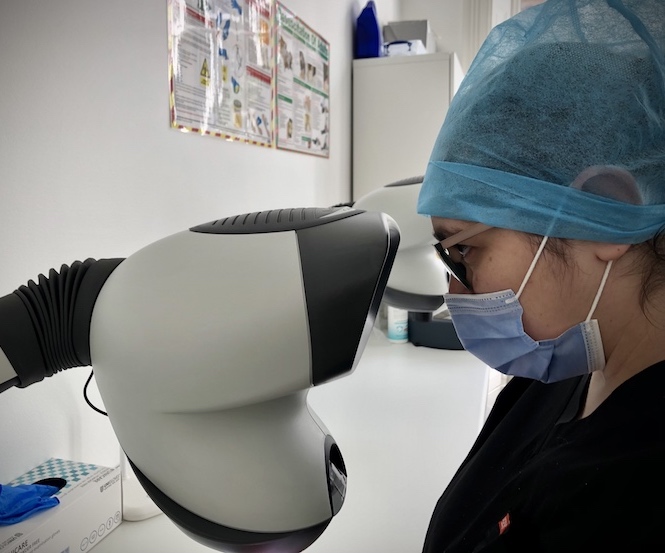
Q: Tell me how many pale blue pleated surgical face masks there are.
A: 1